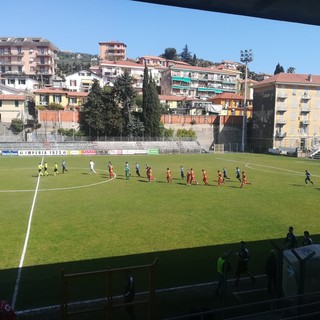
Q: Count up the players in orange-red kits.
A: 8